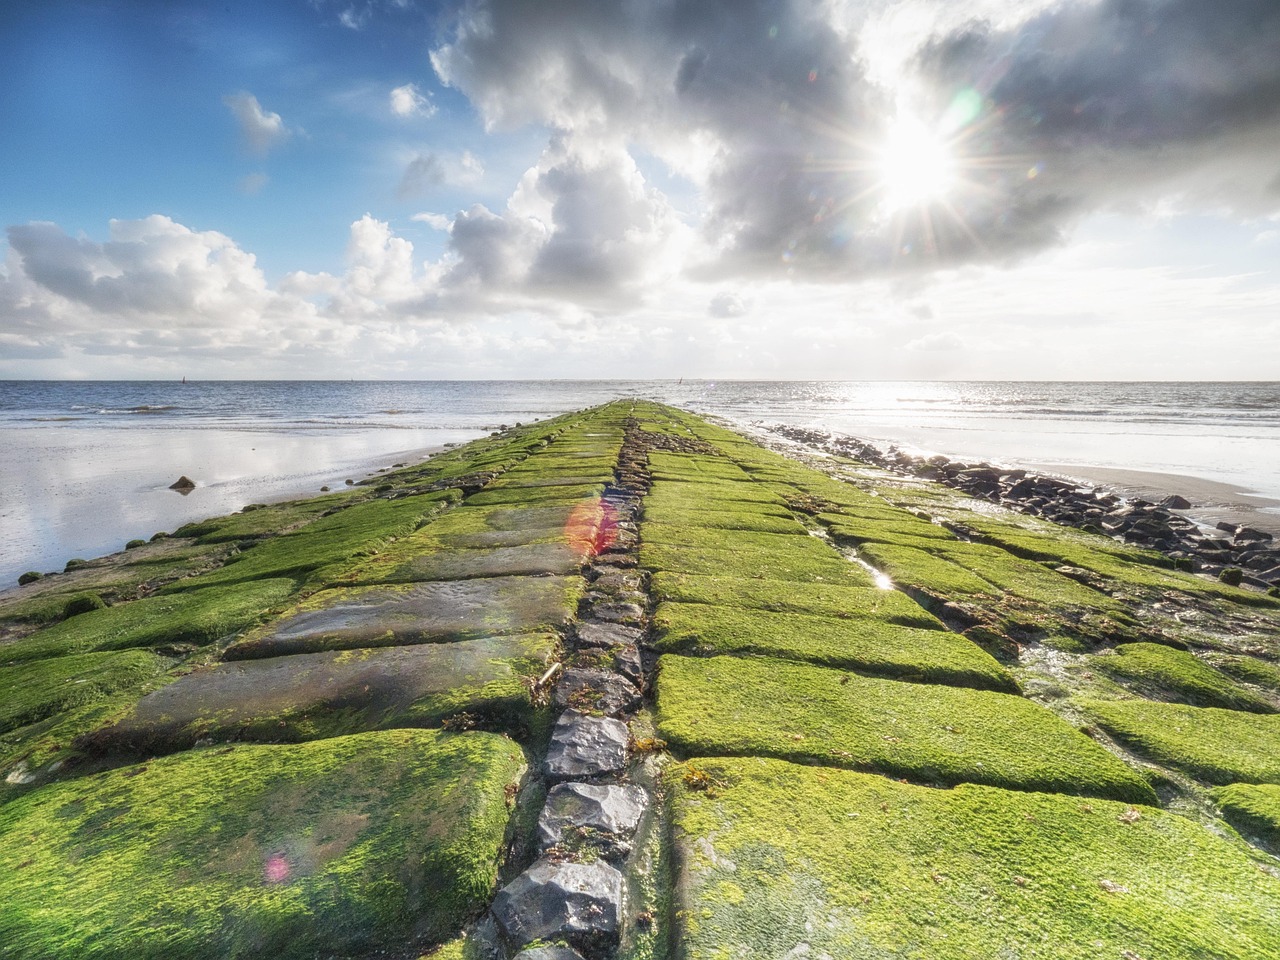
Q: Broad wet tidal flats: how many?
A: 2